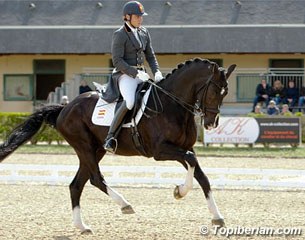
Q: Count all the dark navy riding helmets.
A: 1